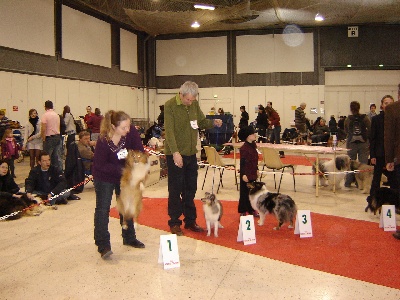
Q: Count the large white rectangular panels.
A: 5